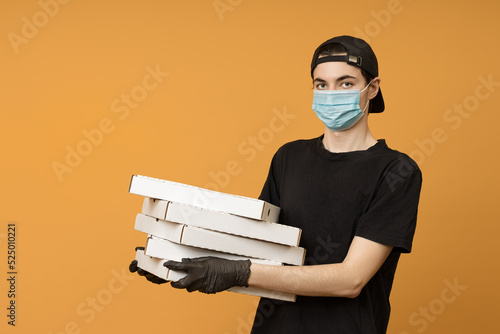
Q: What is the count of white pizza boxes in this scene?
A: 5